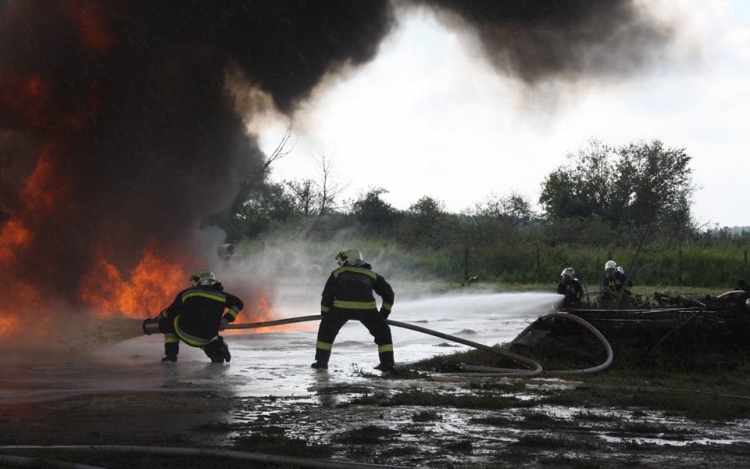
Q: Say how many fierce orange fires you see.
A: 1